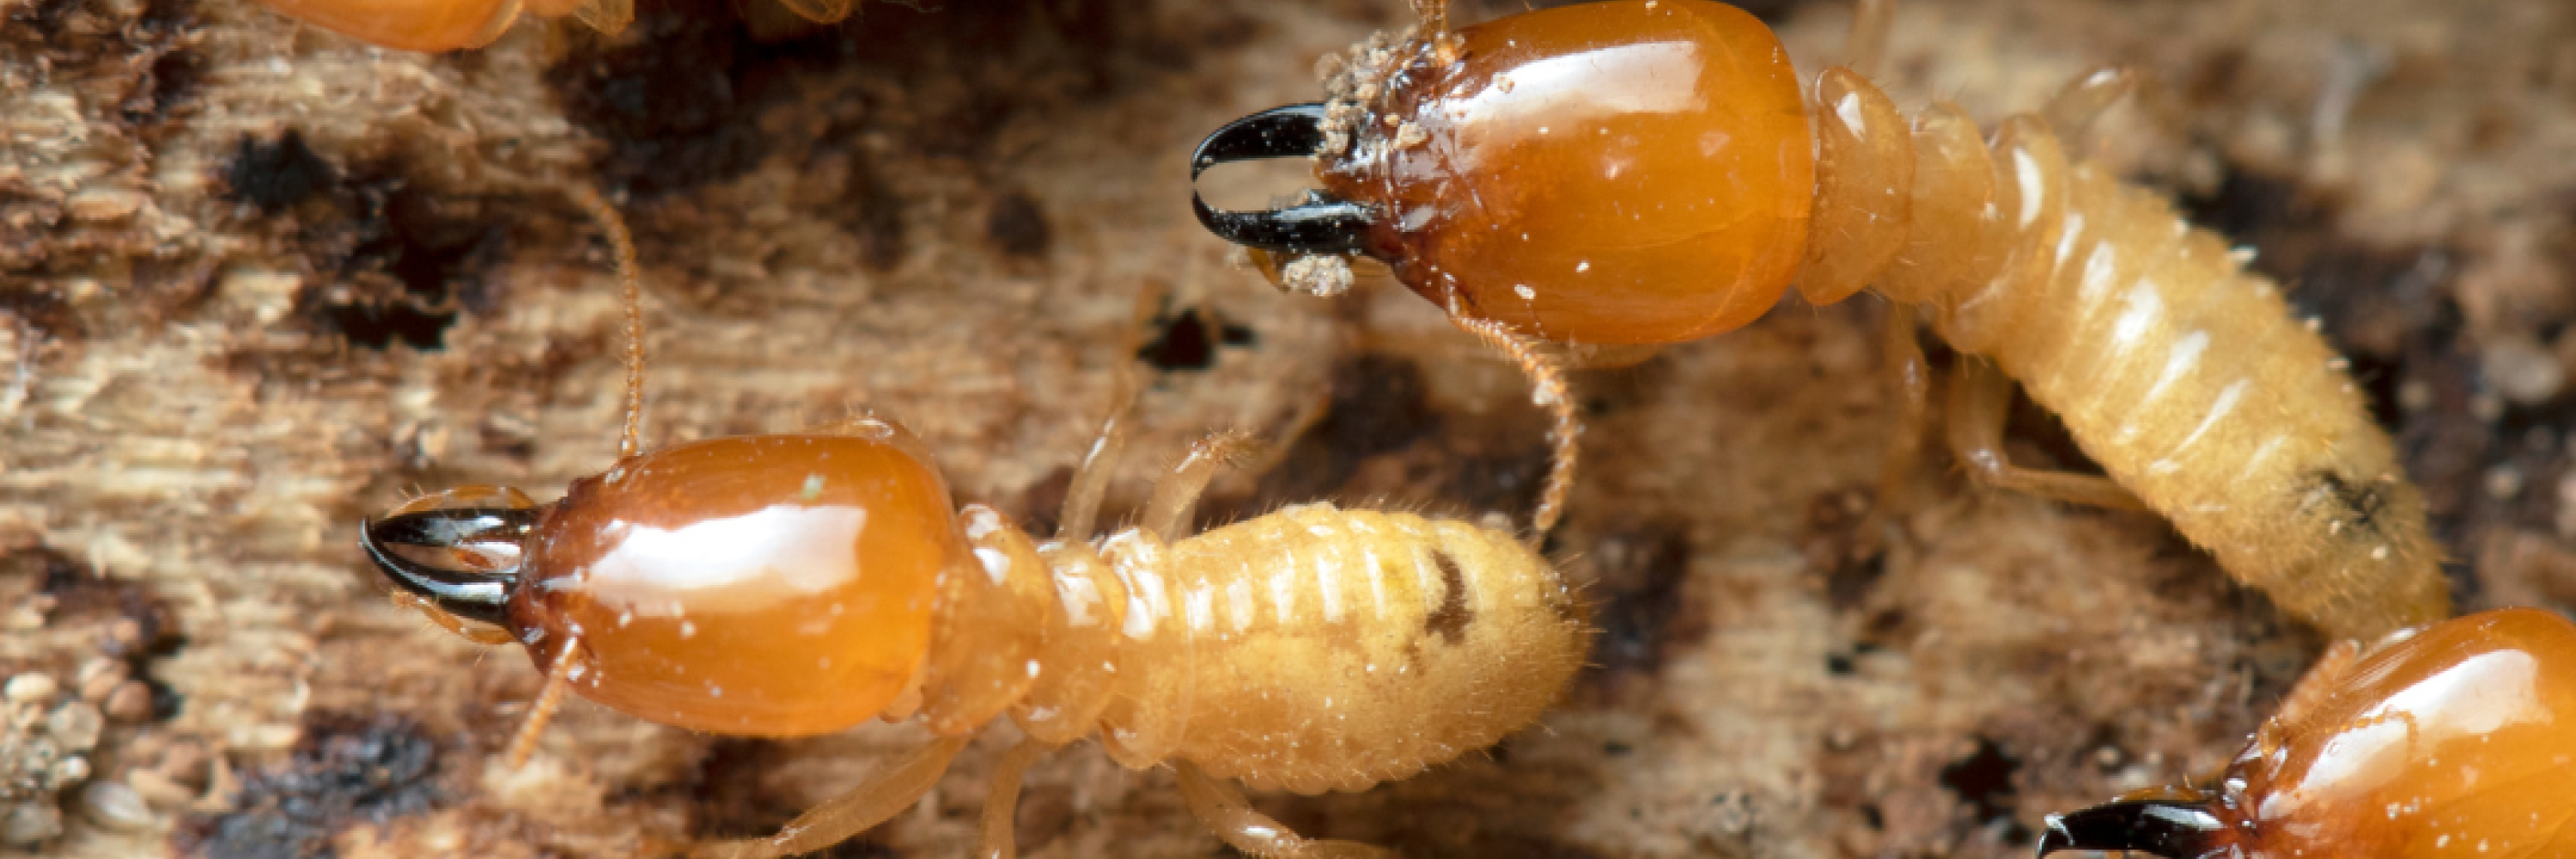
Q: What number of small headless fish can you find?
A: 0